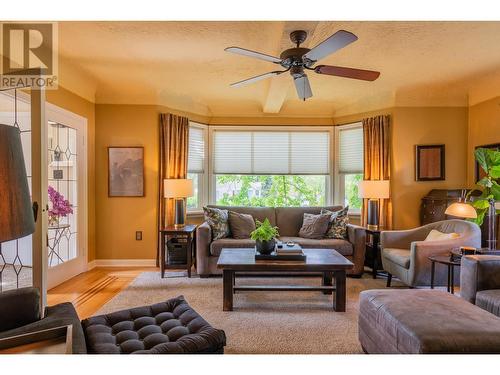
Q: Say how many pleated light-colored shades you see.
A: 3